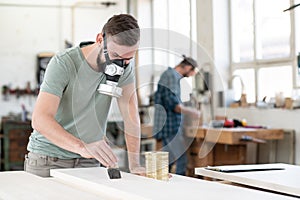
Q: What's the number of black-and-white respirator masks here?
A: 1